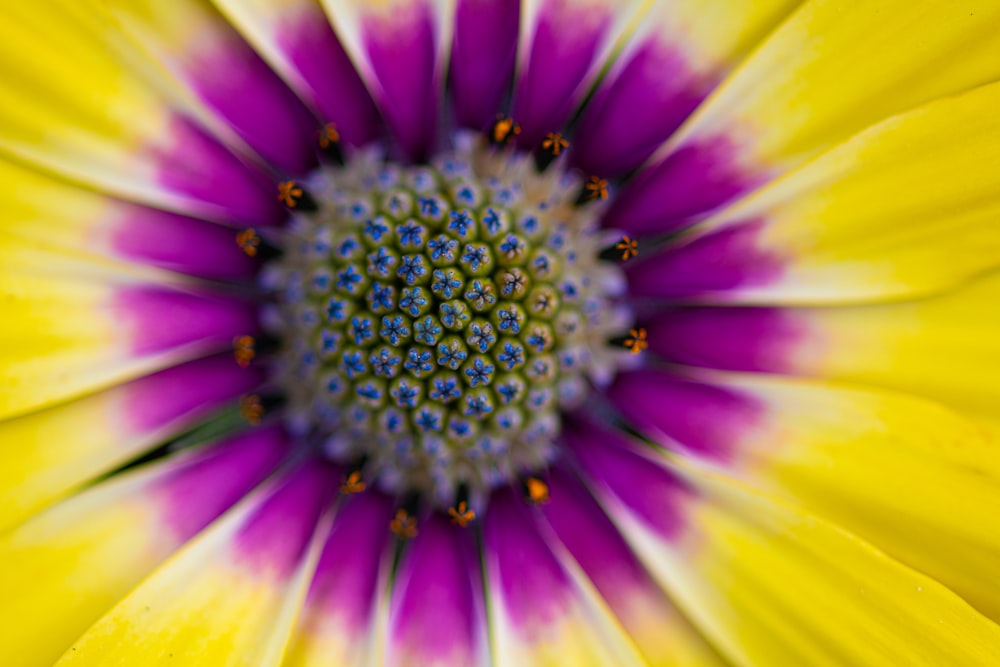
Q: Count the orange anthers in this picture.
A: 14